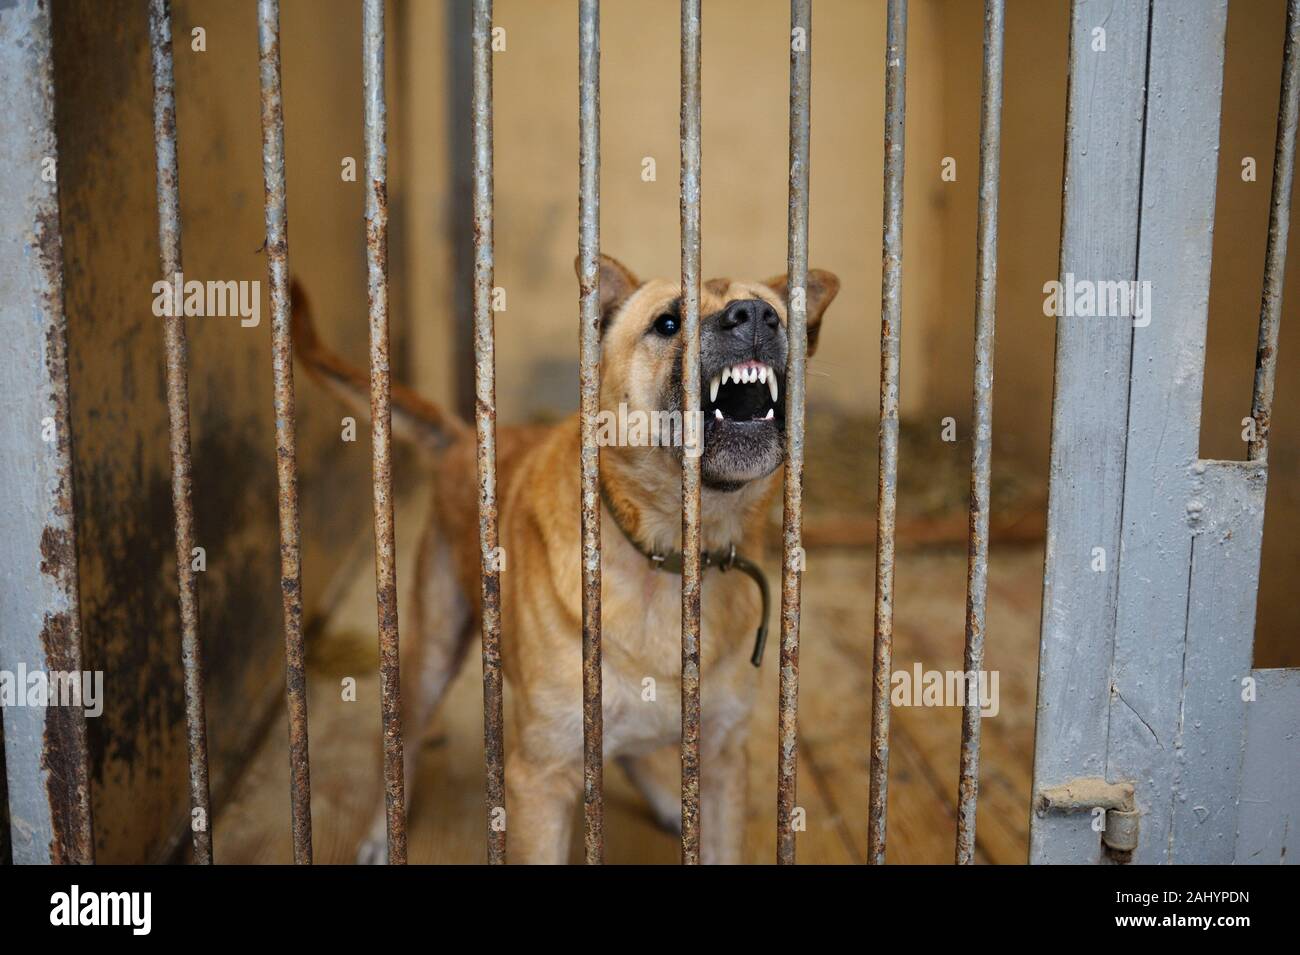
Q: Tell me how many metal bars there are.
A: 10